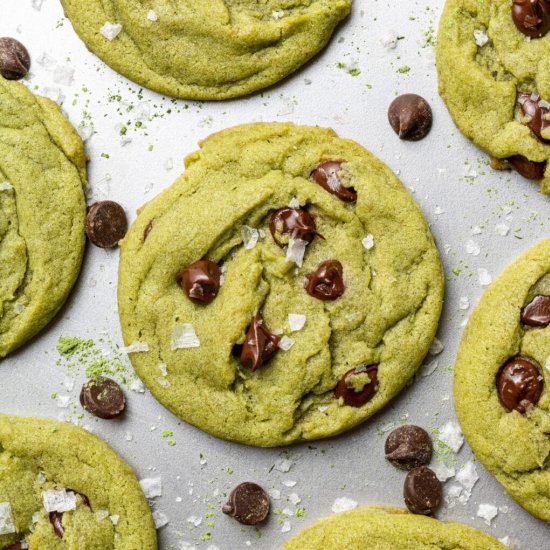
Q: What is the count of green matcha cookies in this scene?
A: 7